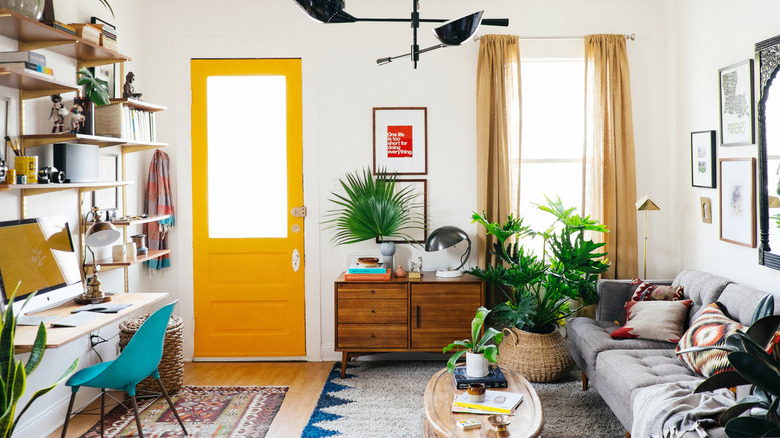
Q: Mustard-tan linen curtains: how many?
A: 2